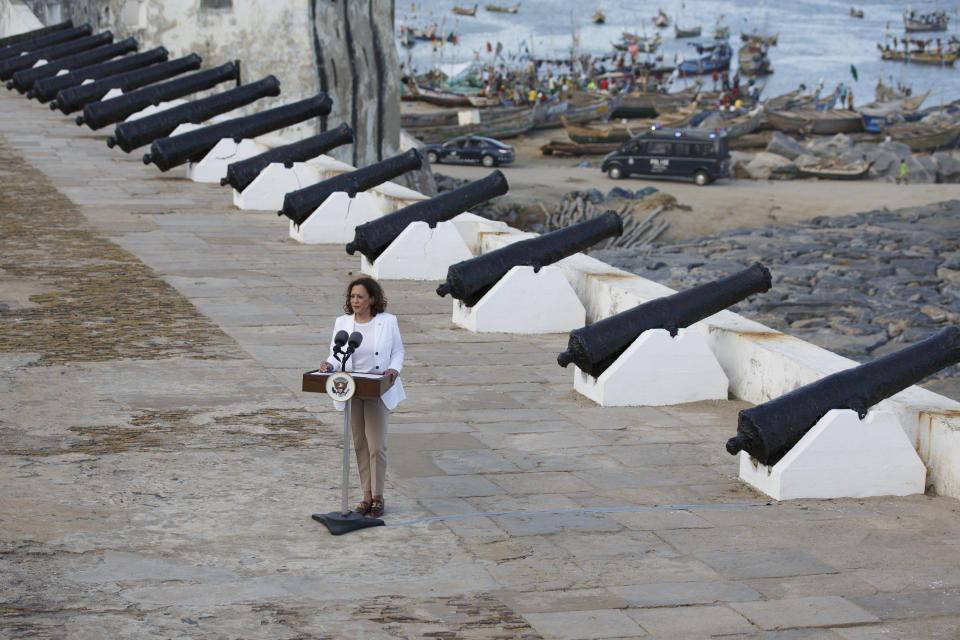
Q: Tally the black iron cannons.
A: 15